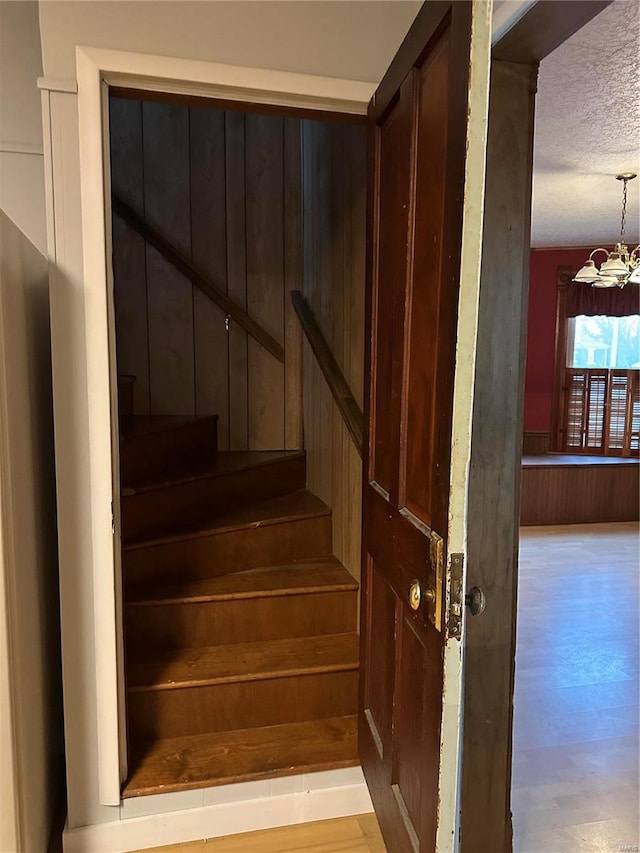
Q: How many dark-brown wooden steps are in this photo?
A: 7